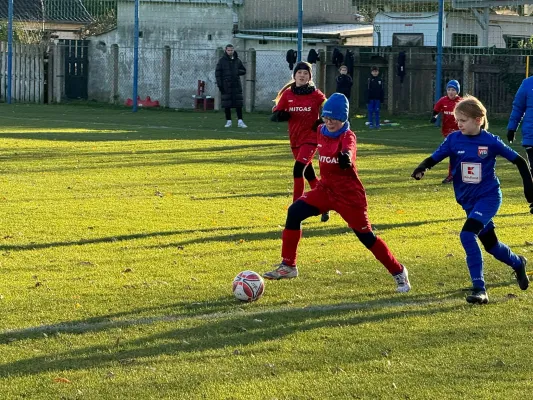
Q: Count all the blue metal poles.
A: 4